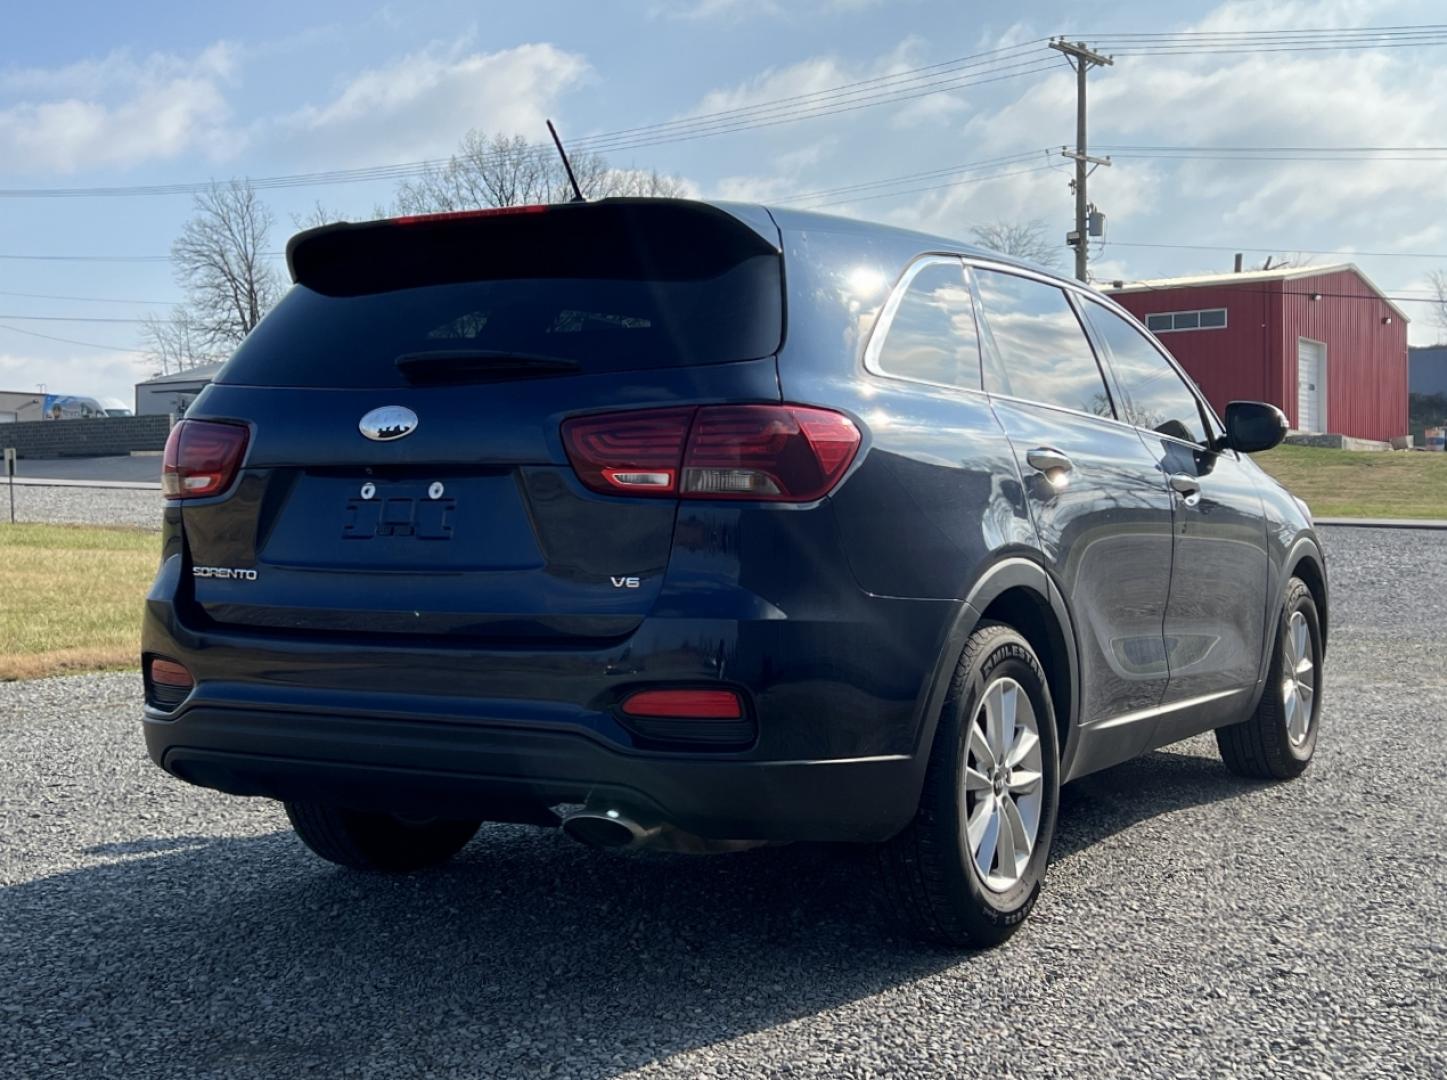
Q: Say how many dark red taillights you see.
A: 2